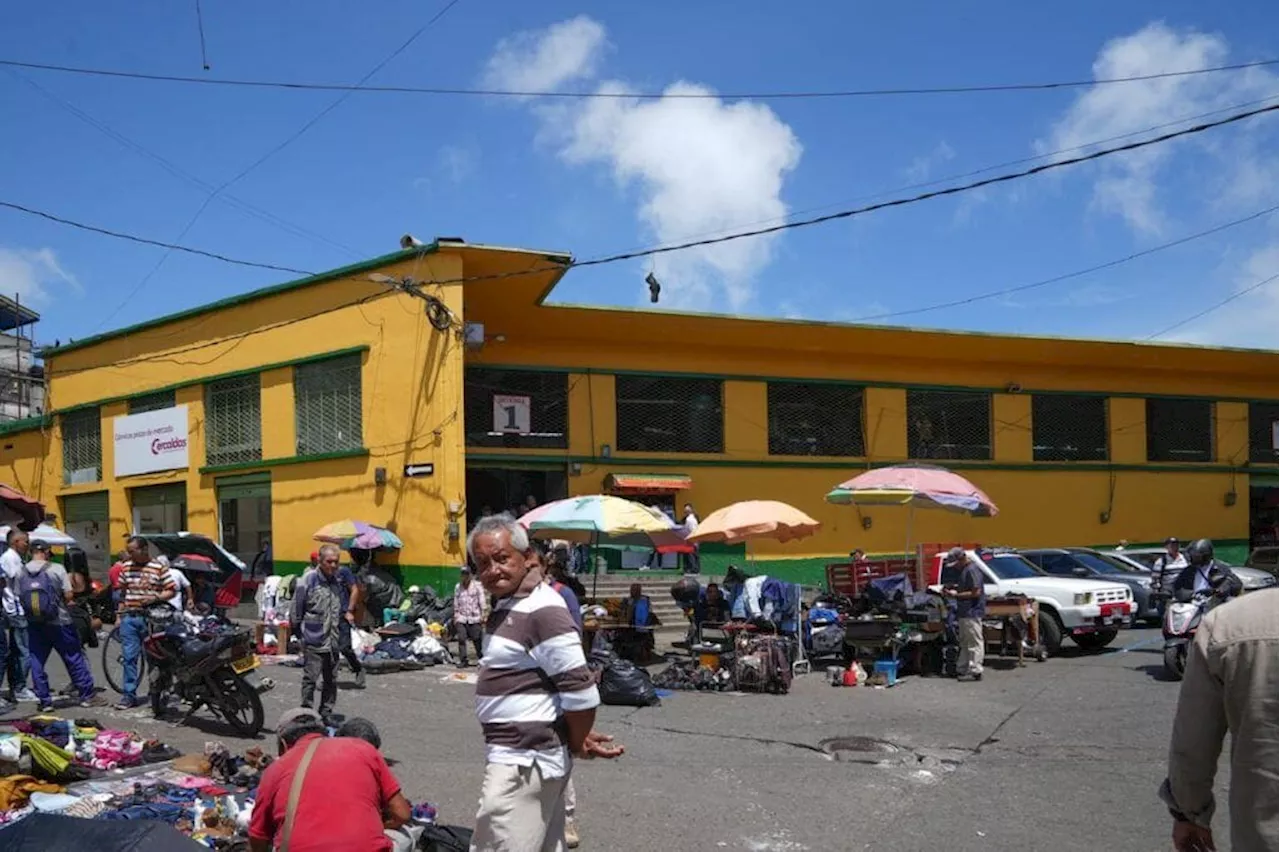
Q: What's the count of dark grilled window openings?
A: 11